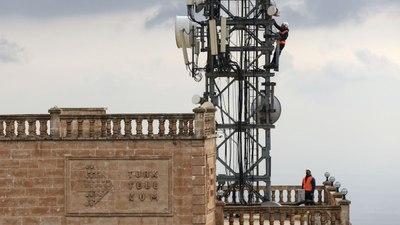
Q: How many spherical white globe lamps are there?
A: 4